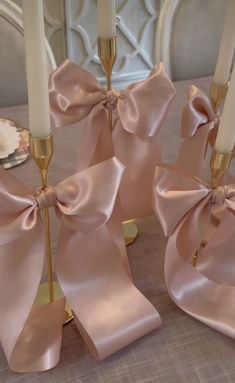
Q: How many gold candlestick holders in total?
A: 4